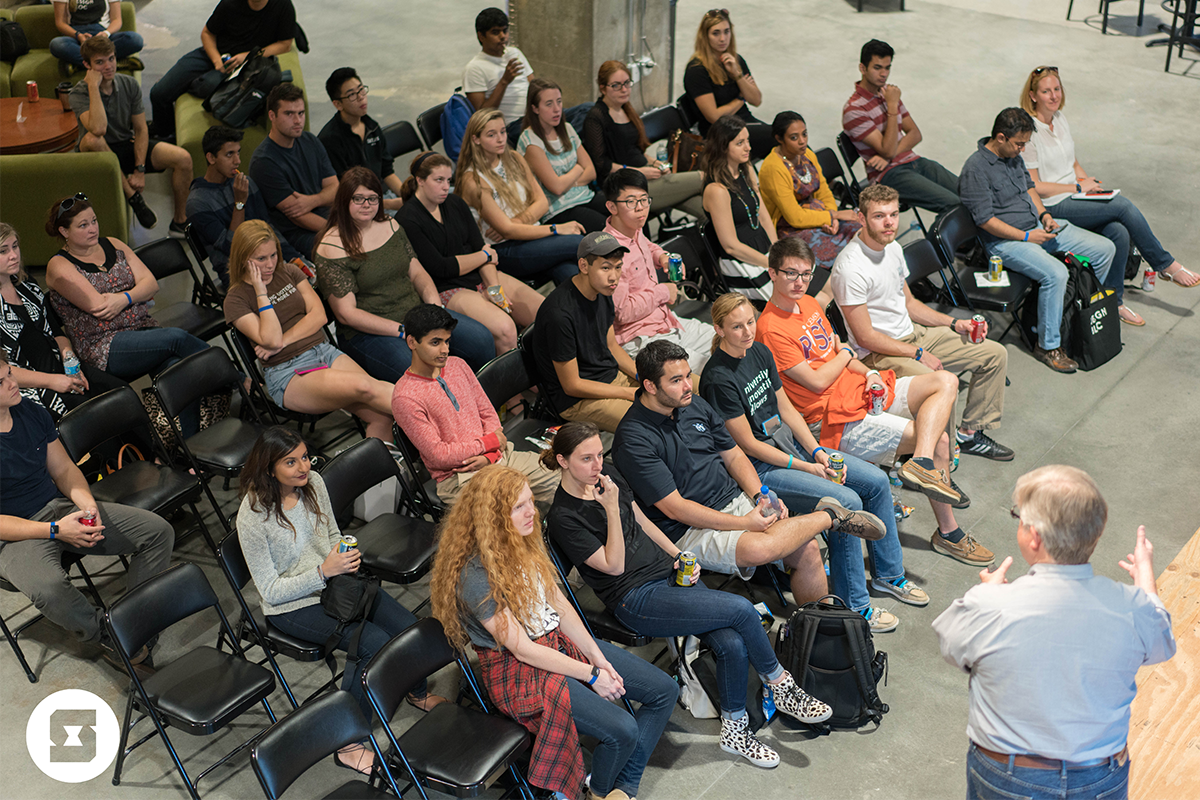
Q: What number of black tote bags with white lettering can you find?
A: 1